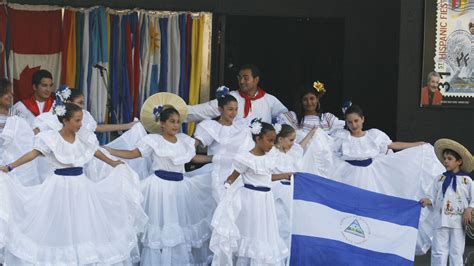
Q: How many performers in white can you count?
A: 12